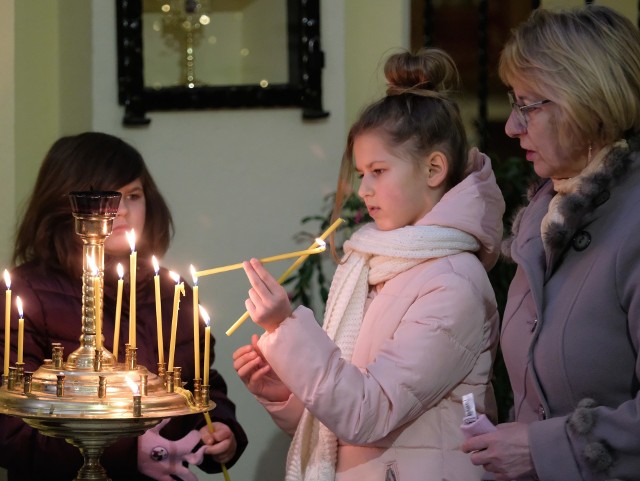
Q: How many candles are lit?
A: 11